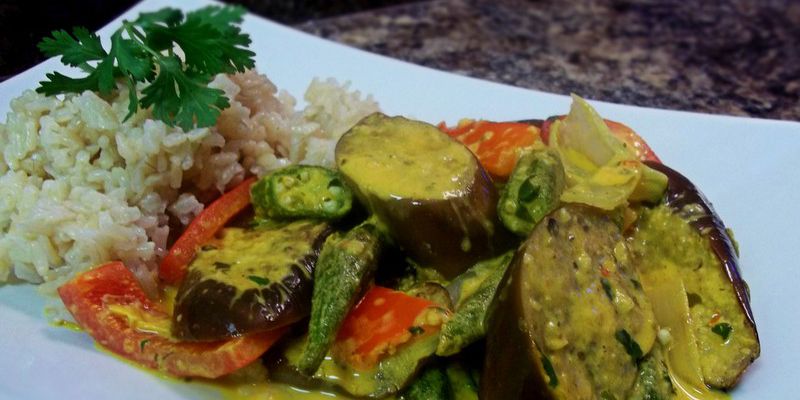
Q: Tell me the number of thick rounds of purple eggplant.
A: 4